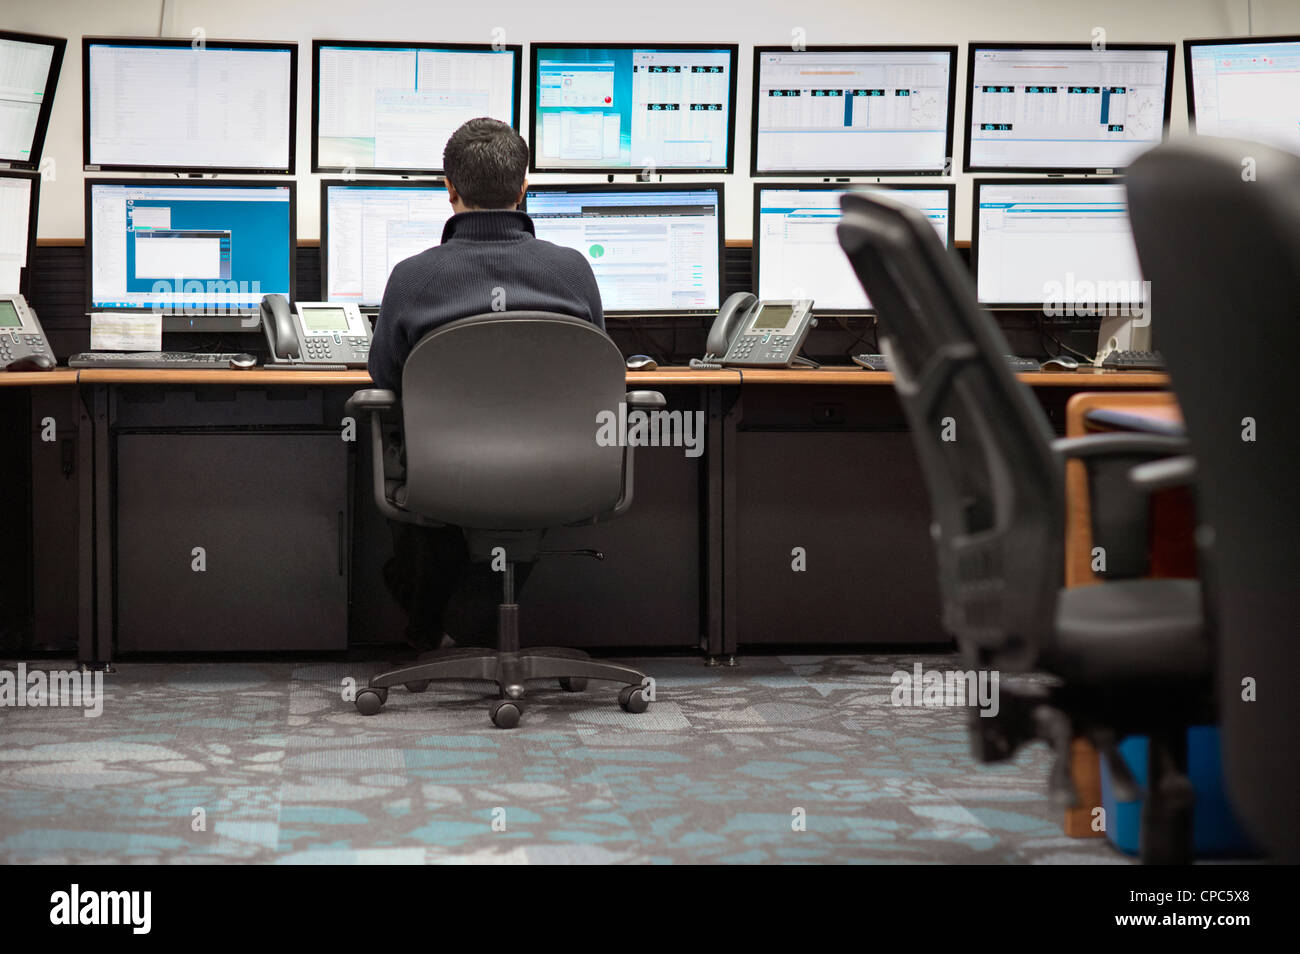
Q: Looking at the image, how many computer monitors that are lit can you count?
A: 13